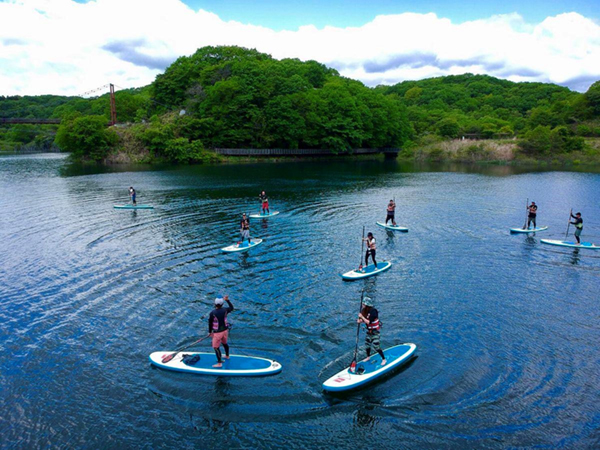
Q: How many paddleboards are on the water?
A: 9